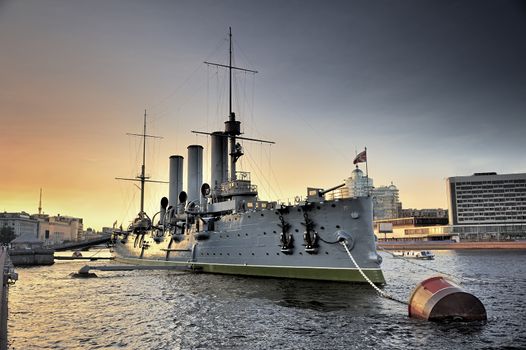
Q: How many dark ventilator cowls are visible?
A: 3